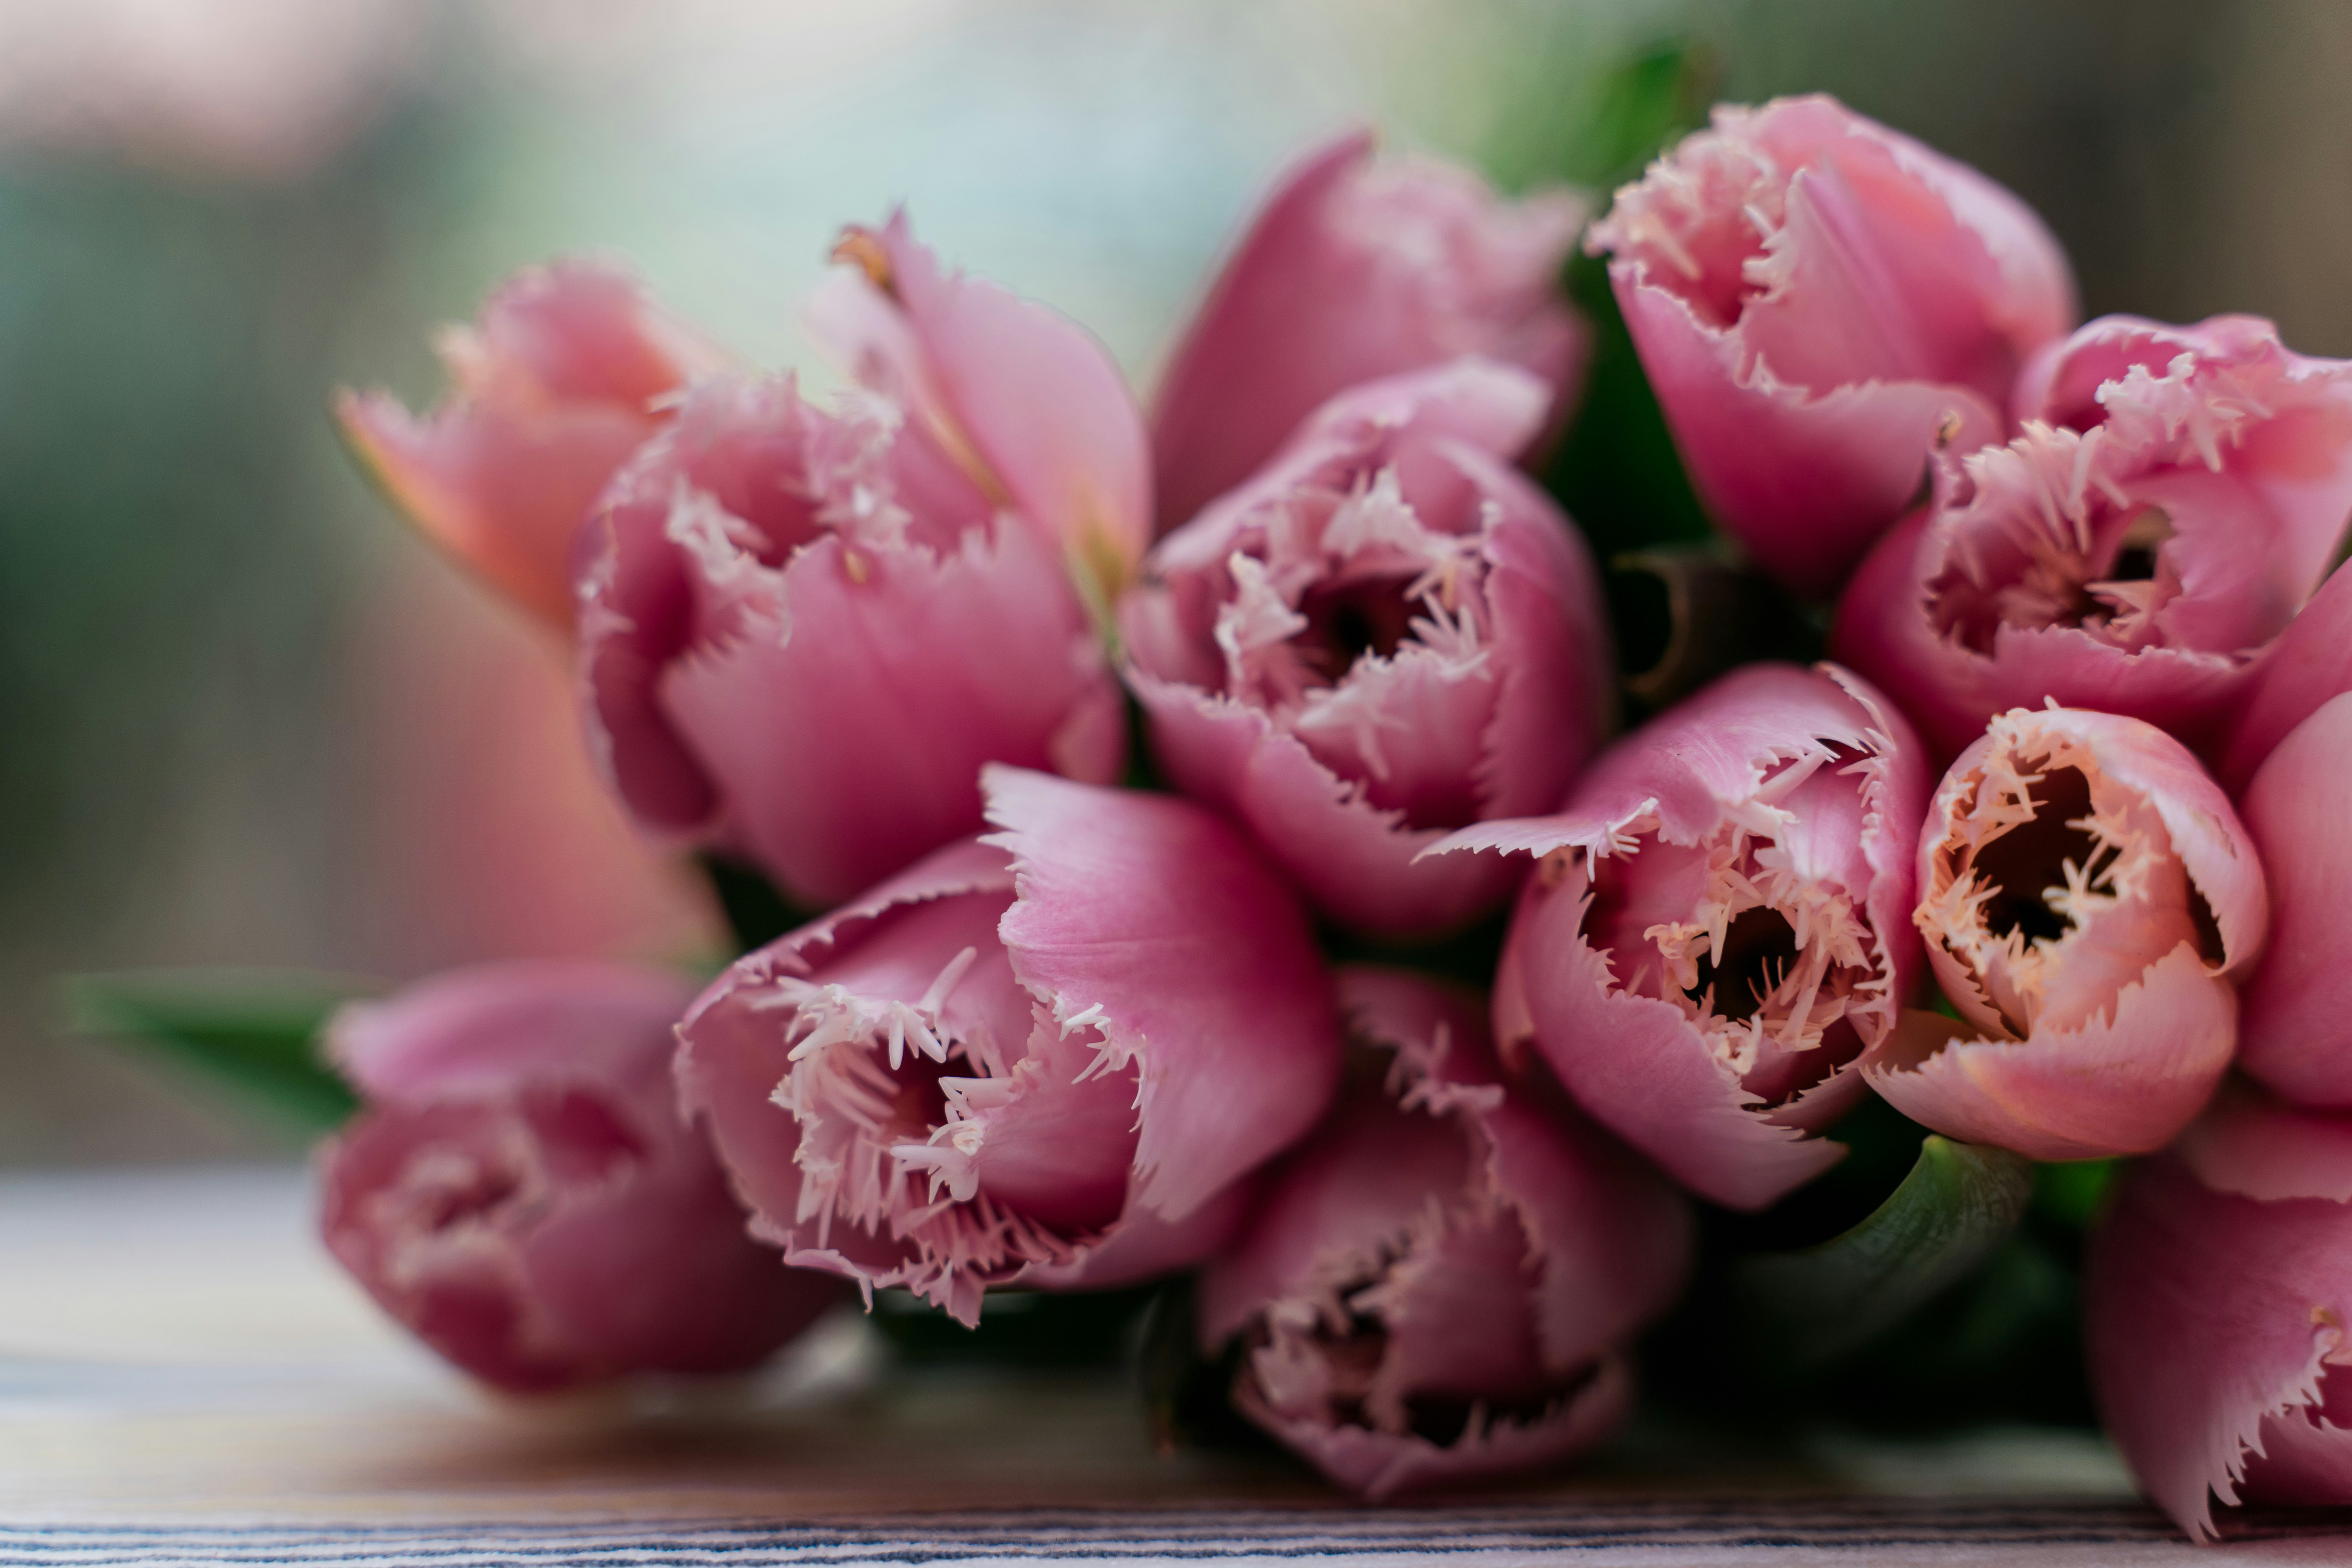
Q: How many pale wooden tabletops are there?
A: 1